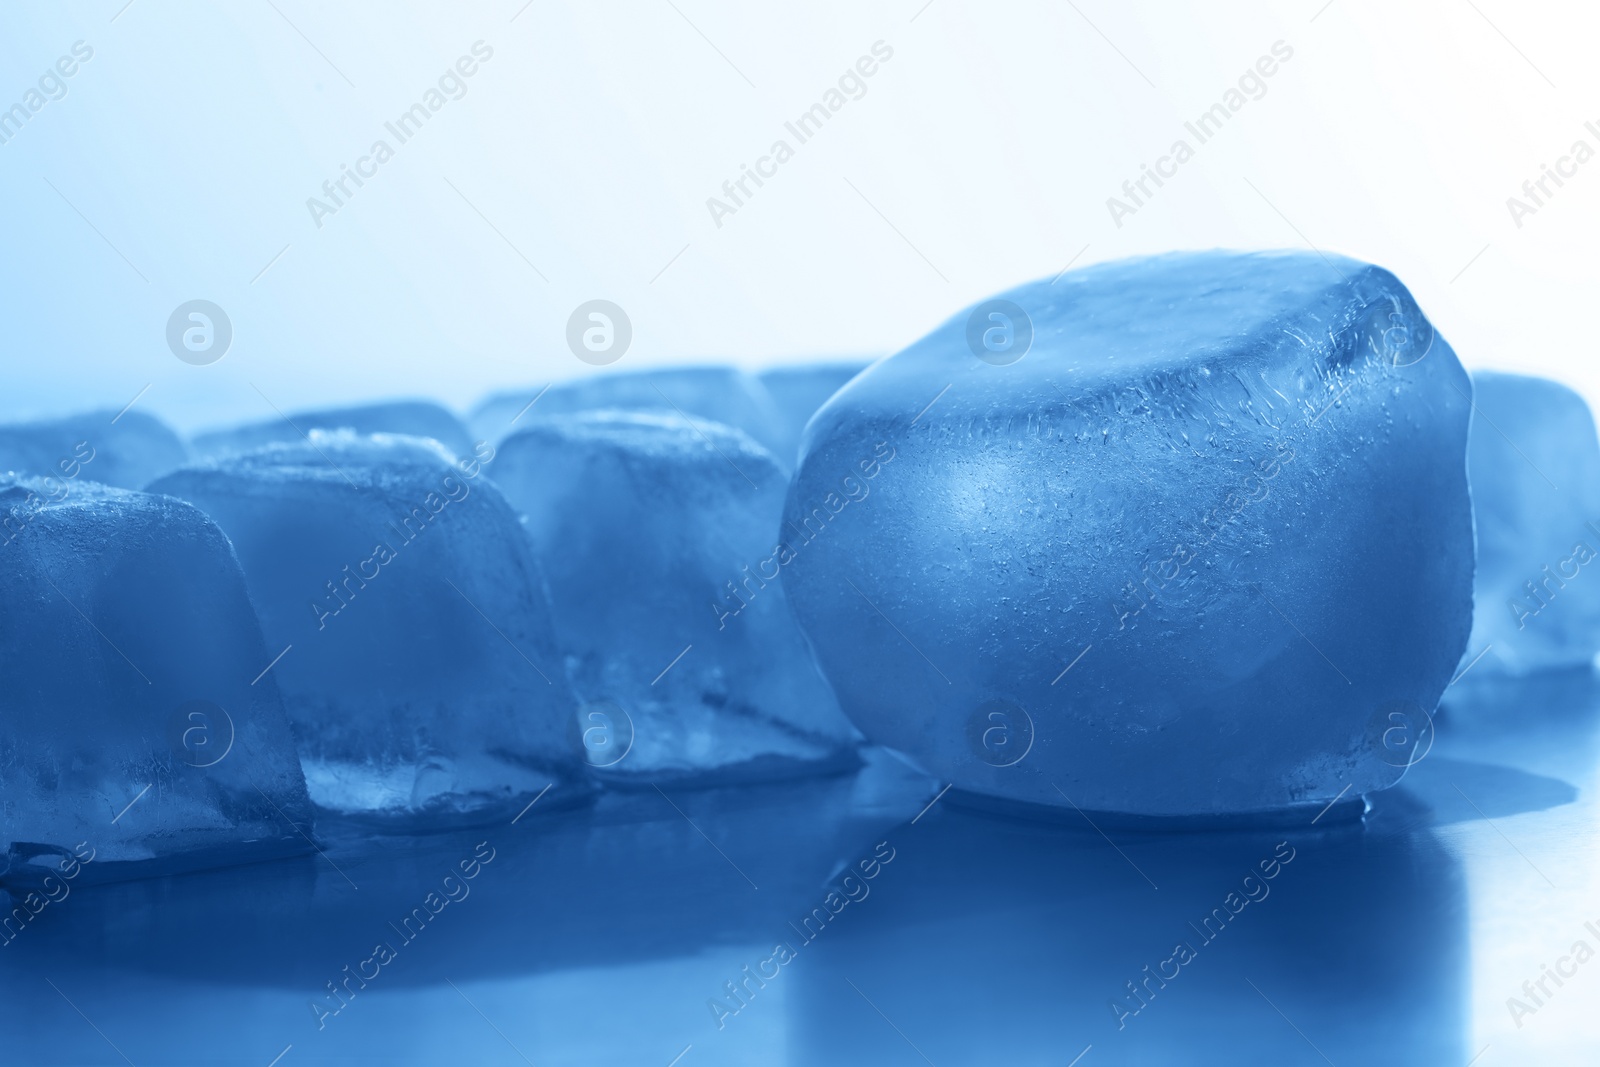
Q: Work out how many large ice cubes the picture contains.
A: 1